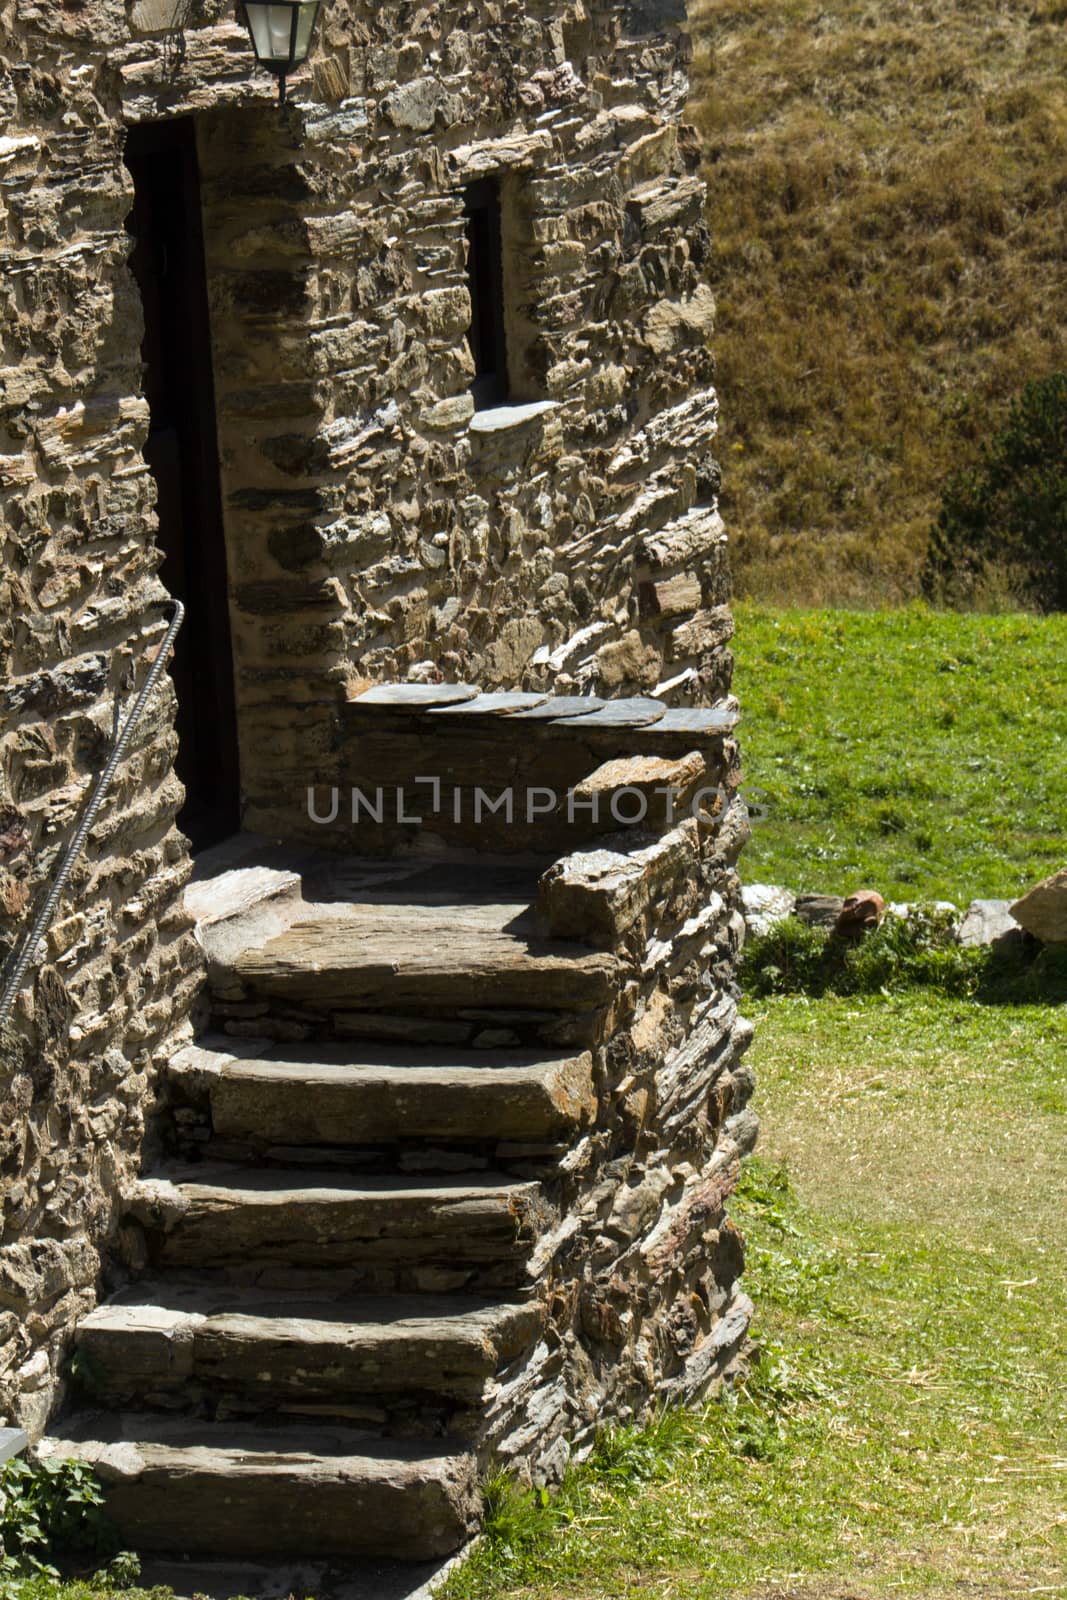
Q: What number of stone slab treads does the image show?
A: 5